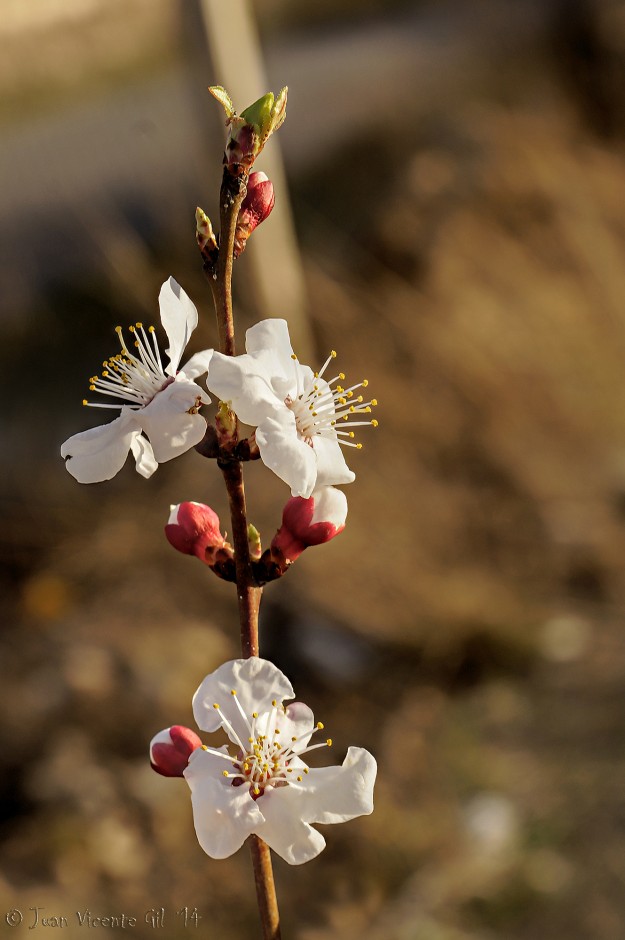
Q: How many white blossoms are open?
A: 3